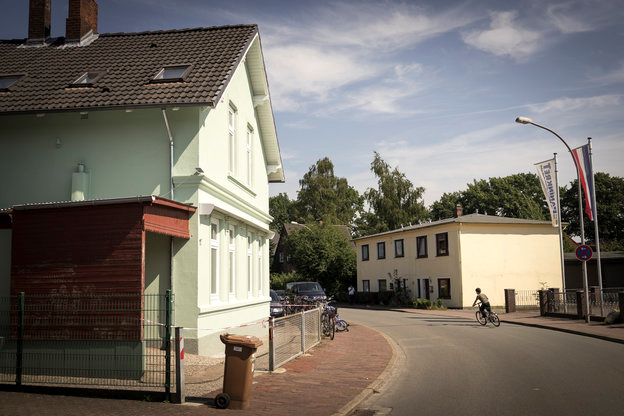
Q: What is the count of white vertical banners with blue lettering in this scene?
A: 1